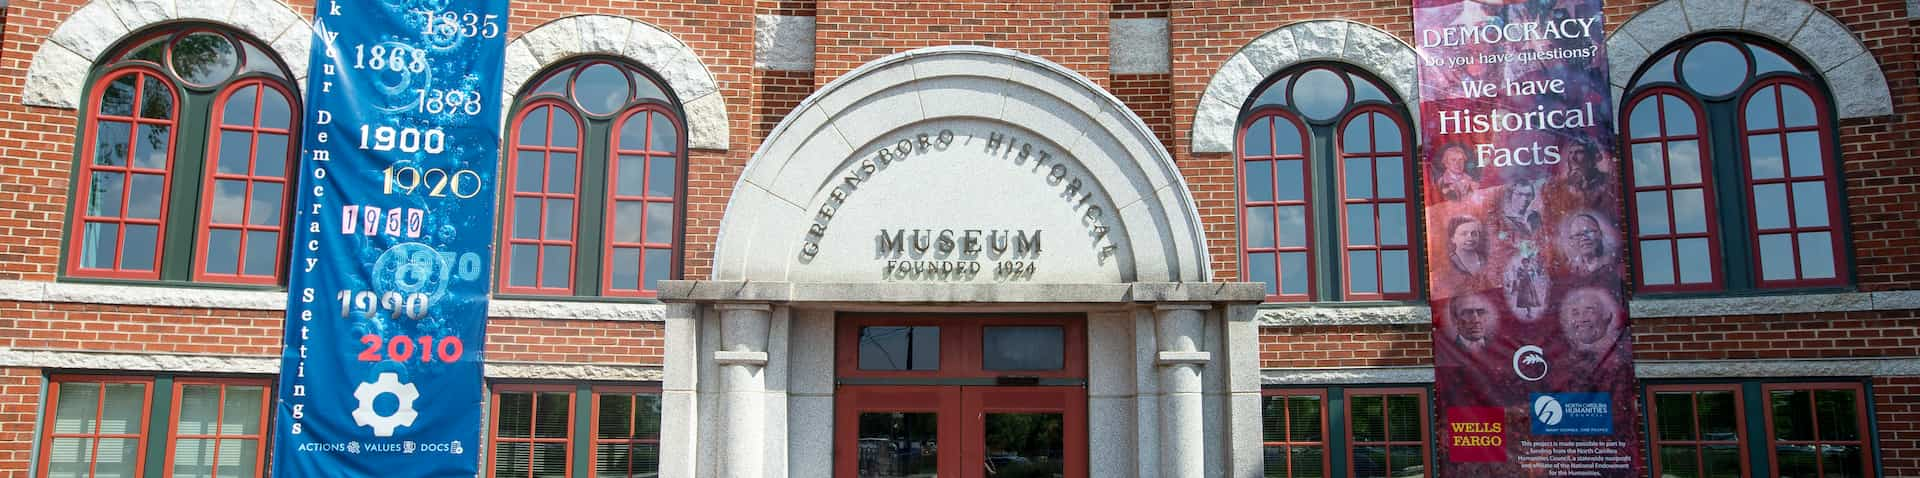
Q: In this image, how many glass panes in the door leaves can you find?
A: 2